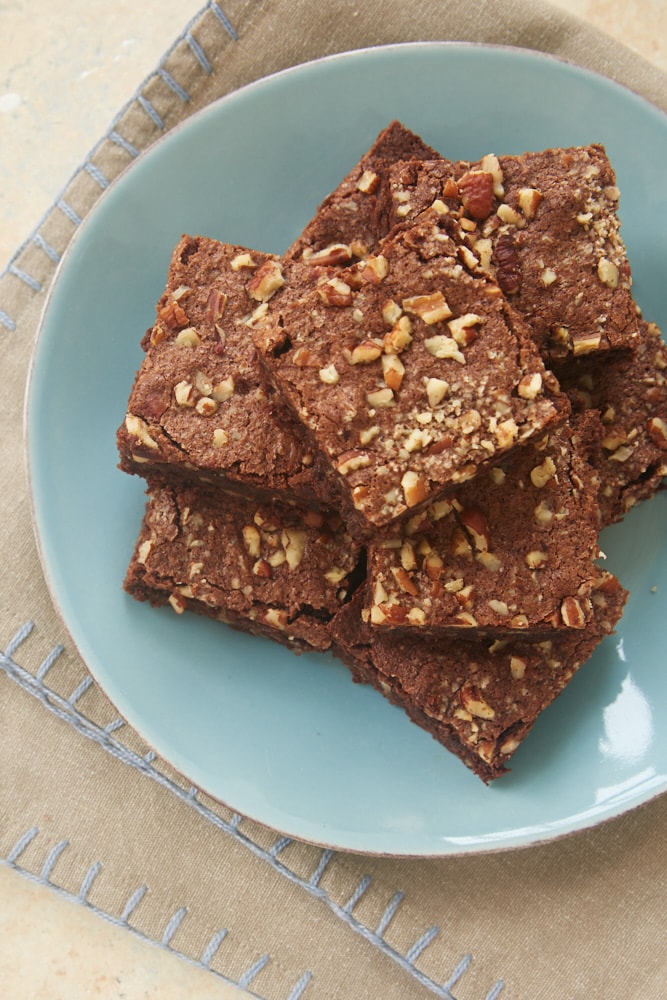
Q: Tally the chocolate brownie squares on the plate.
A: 8